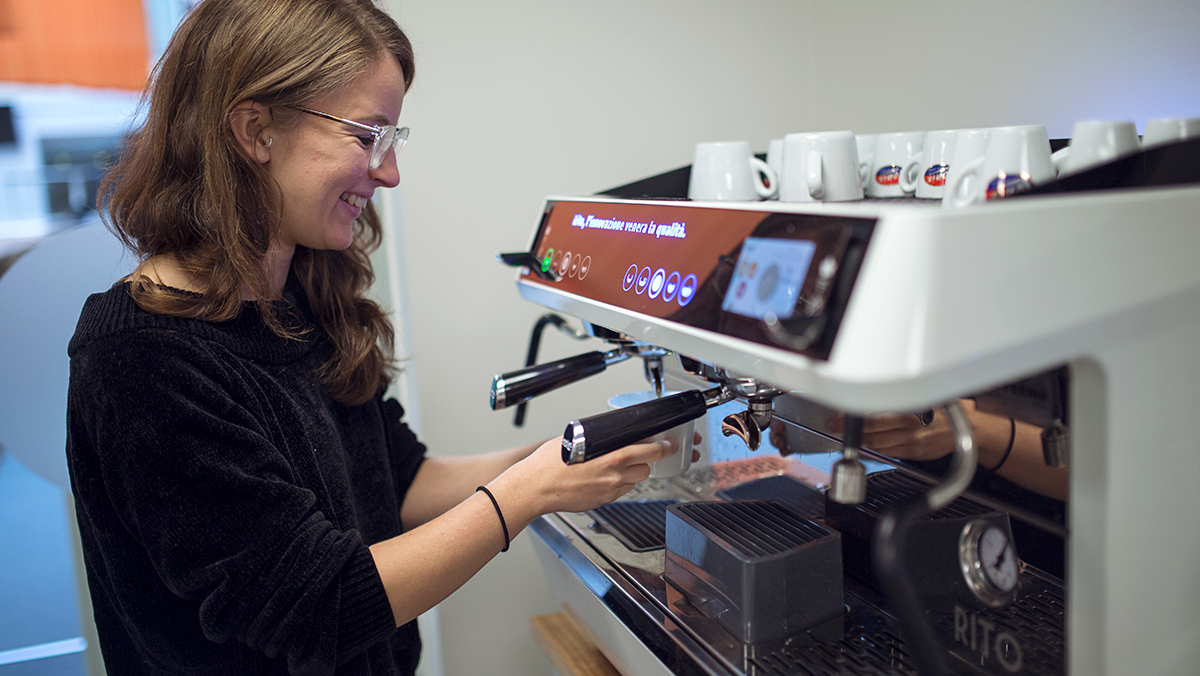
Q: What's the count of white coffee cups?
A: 11